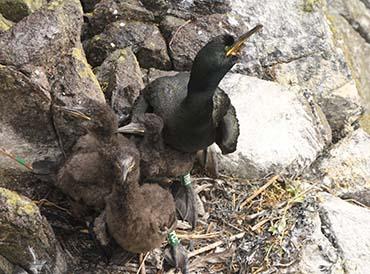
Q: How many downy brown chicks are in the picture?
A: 3